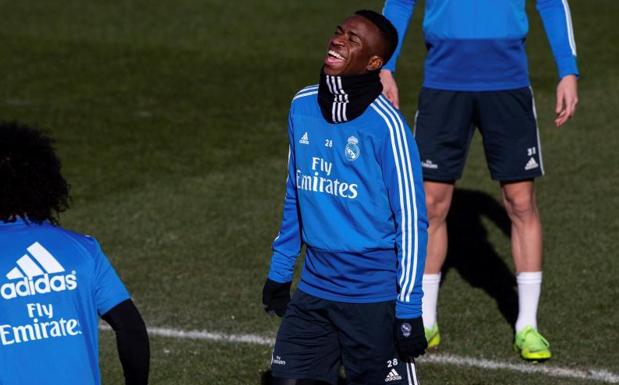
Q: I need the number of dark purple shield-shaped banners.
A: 0